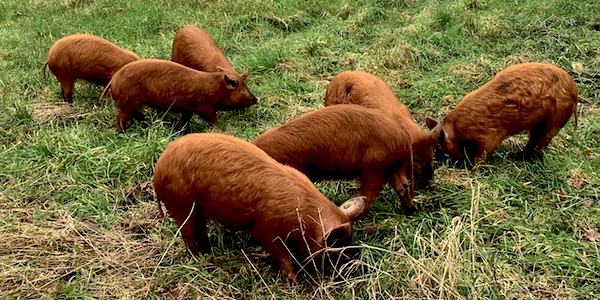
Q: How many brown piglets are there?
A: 7